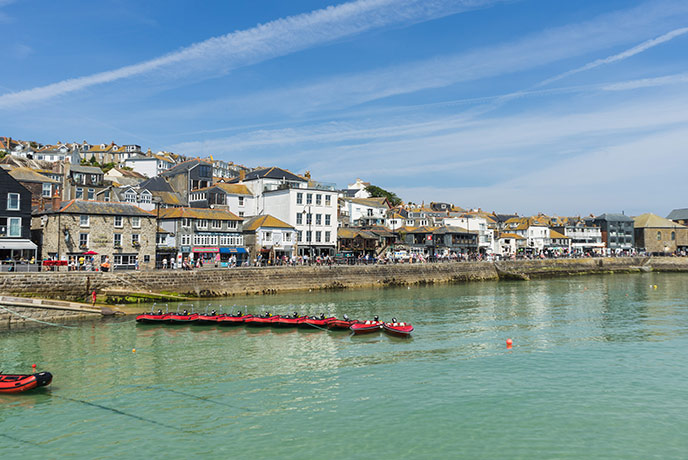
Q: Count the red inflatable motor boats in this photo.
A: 11